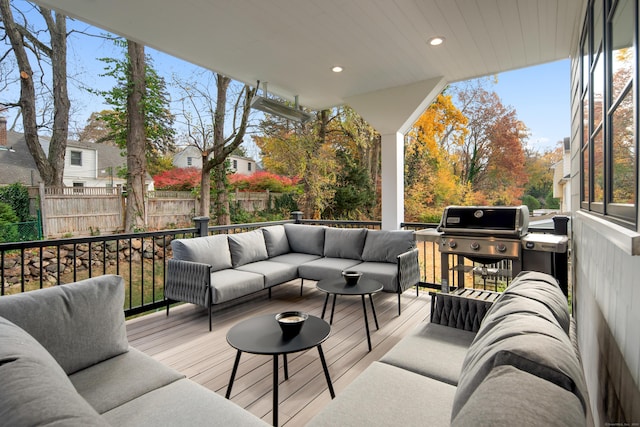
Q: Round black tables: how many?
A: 2